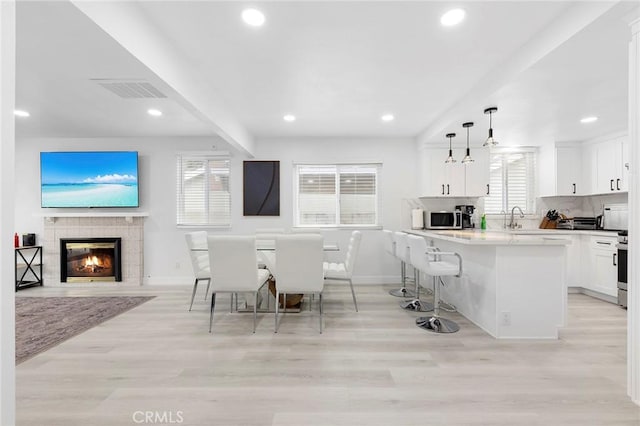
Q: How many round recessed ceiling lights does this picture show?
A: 7